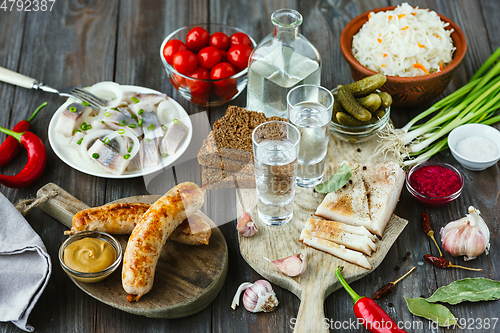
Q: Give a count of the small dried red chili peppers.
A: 3